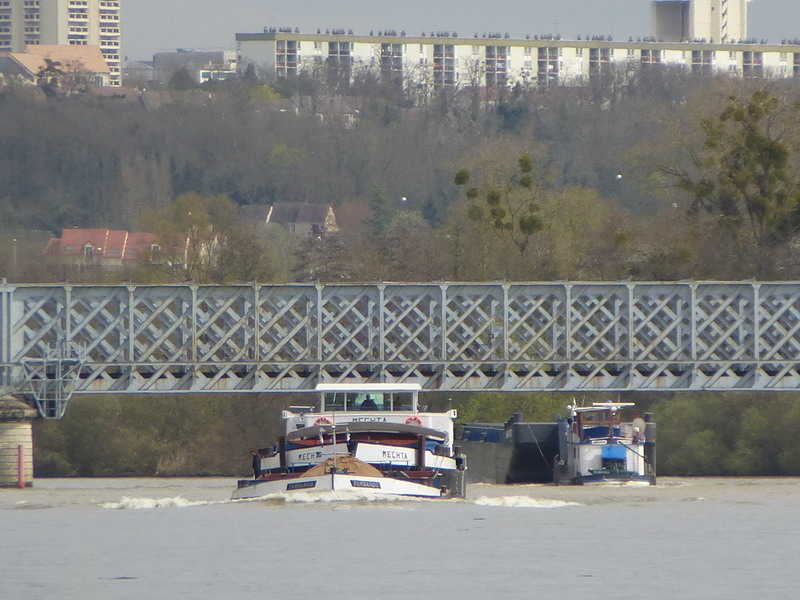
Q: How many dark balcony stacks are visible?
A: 11